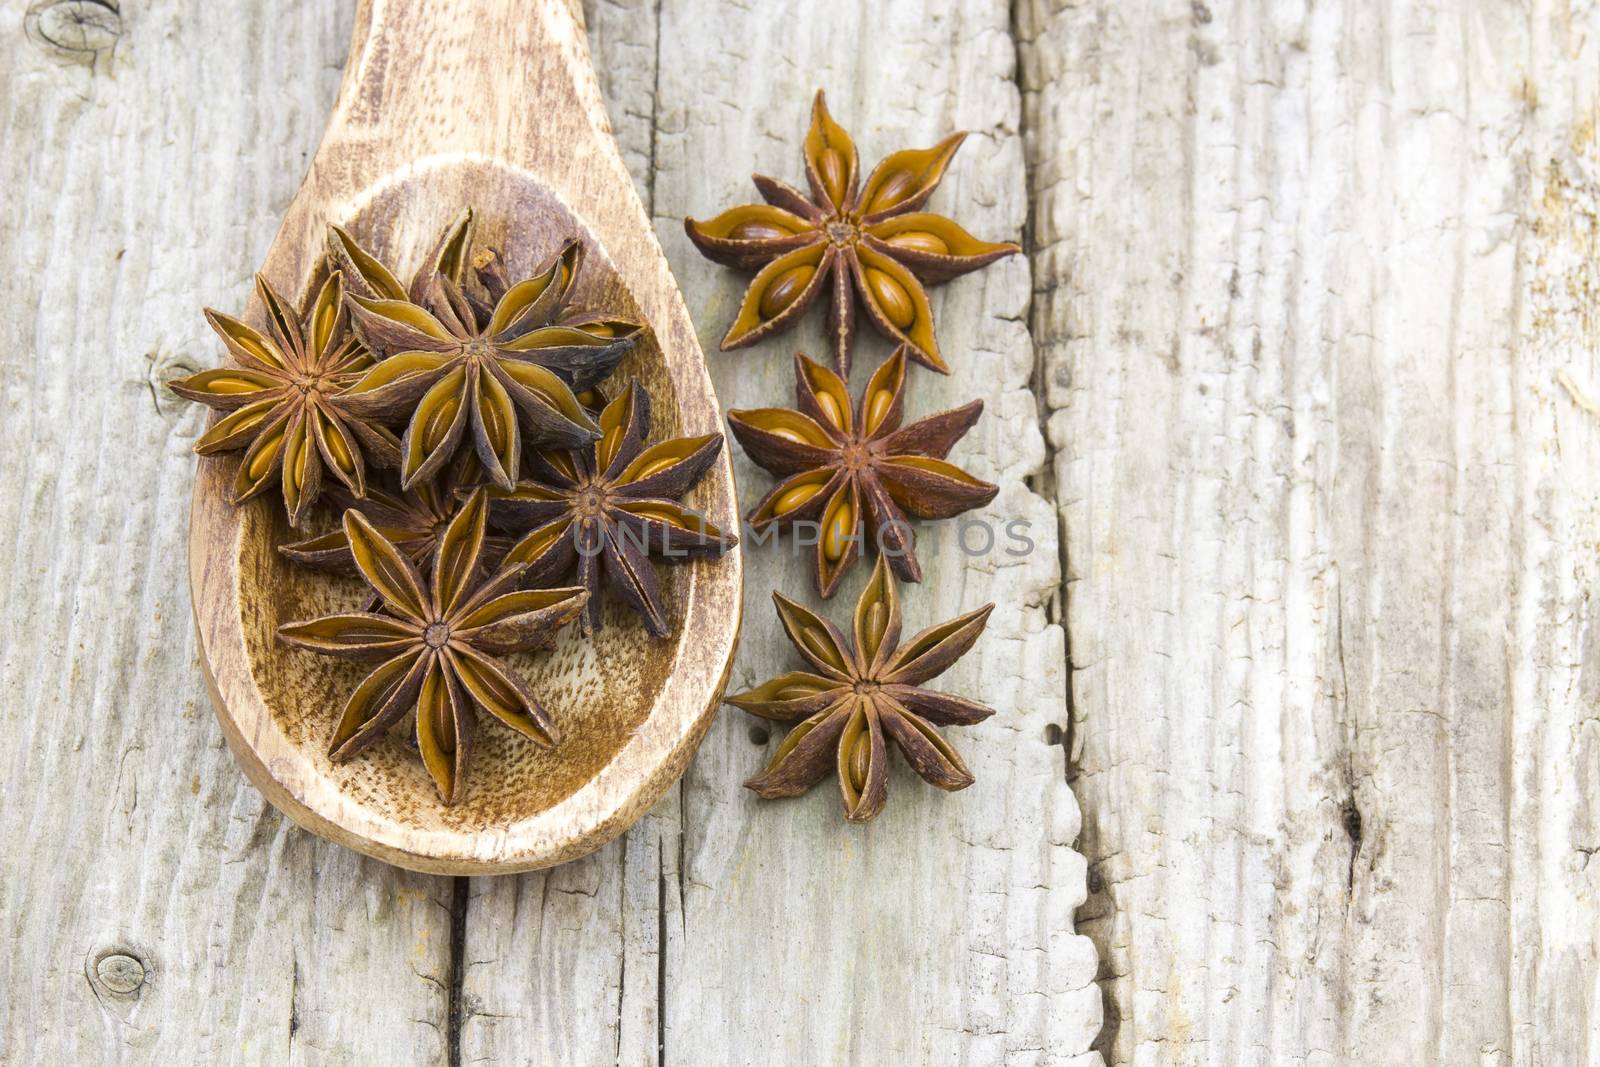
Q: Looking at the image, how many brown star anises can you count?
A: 9